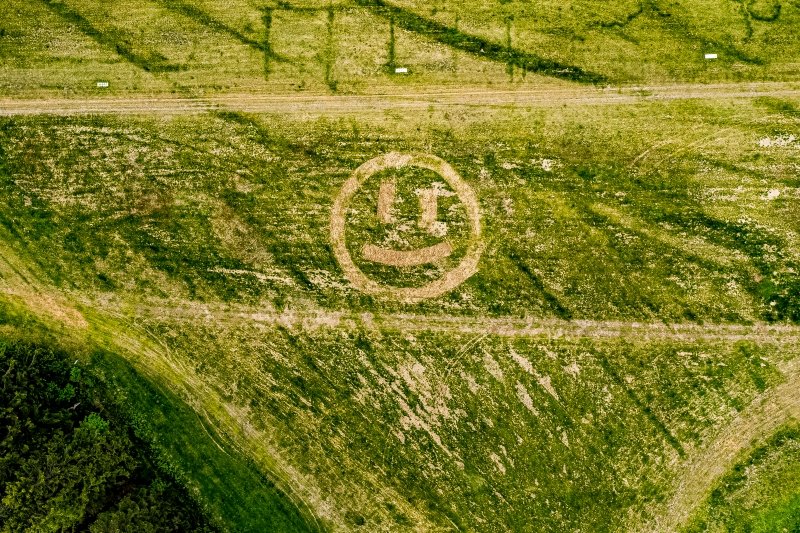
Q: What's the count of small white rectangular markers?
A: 3